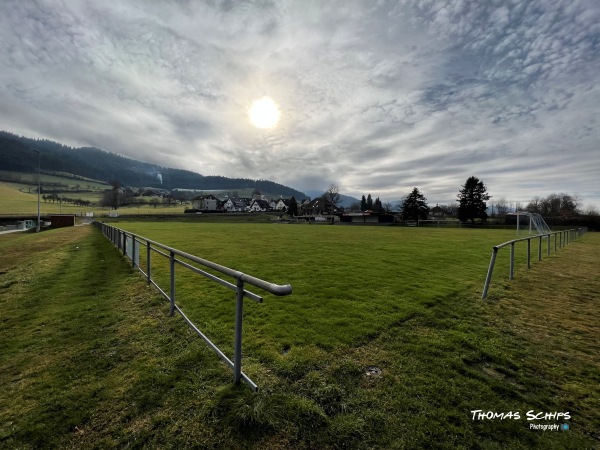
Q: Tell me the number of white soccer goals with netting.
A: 1